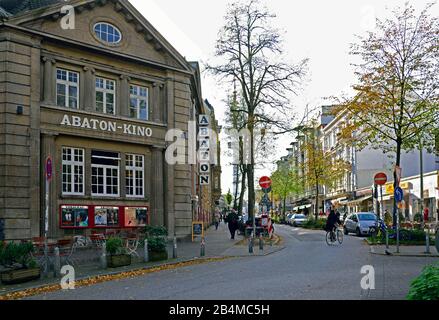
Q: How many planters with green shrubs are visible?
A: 3